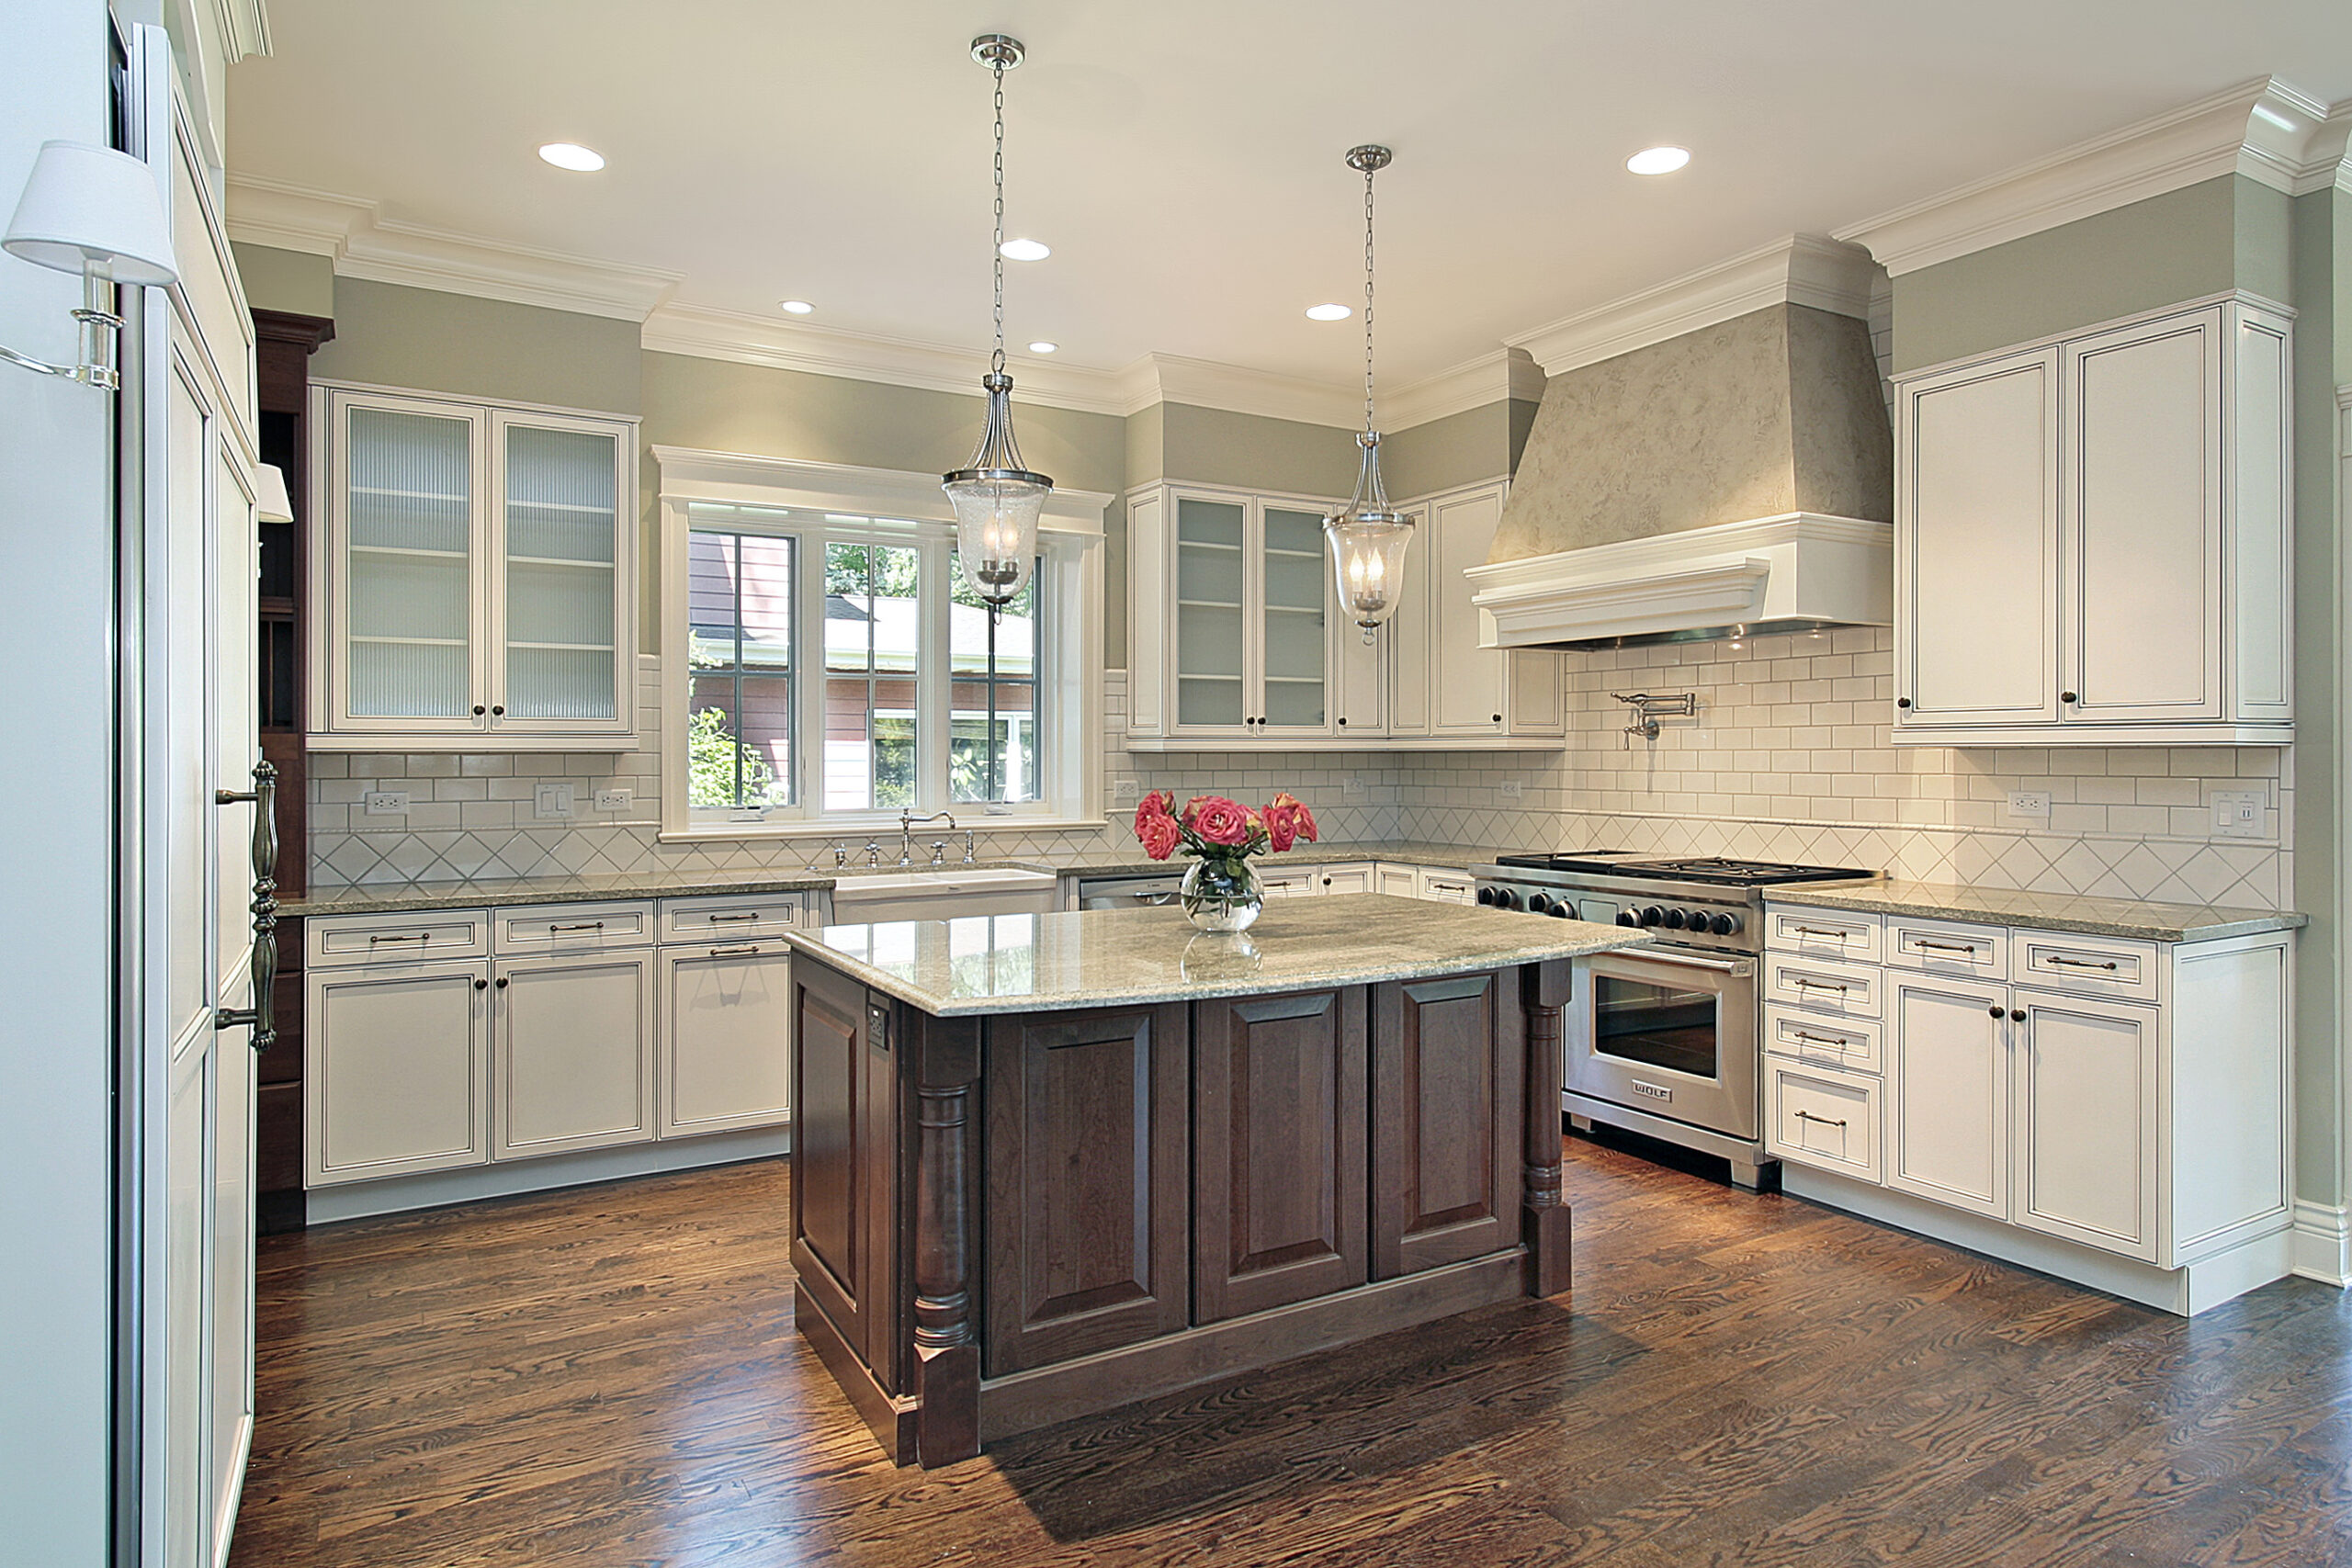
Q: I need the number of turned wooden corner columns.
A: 2